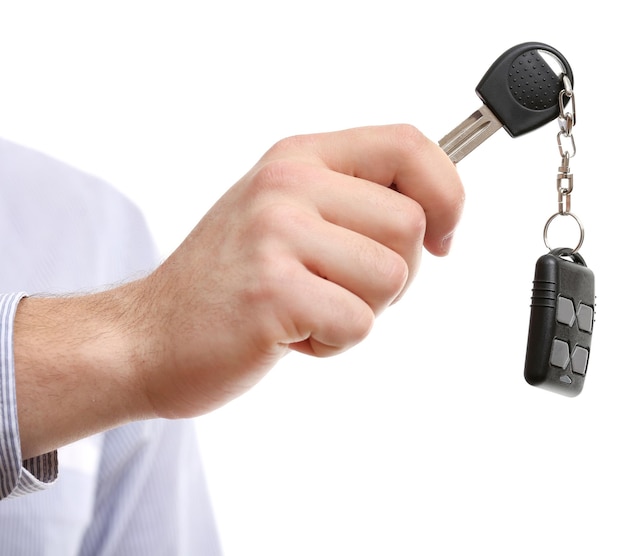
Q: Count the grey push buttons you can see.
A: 4